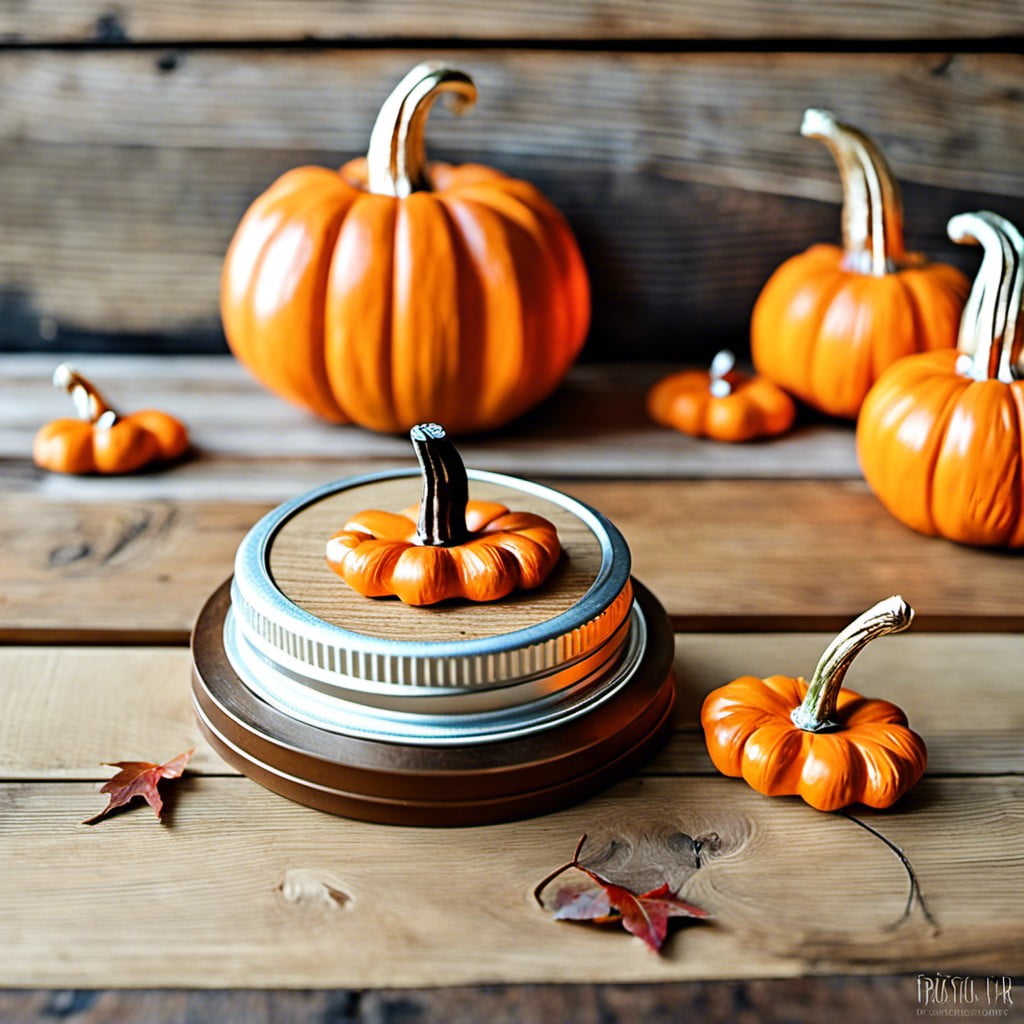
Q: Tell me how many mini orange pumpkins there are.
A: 4